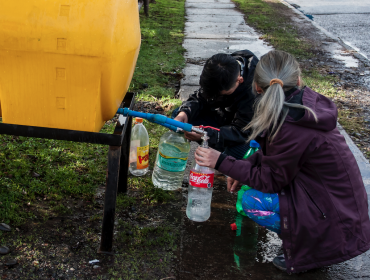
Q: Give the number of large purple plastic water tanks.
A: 0